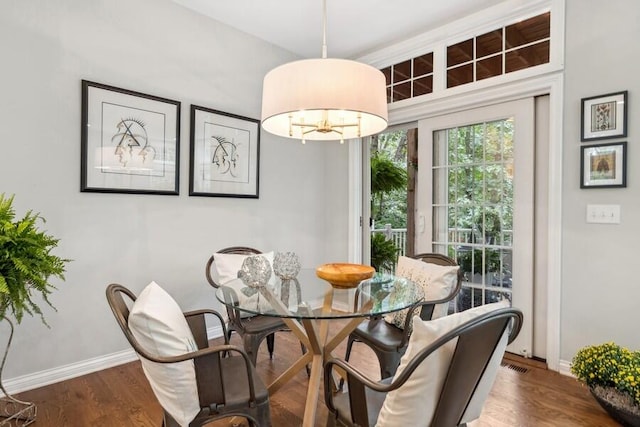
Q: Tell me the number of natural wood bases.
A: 1